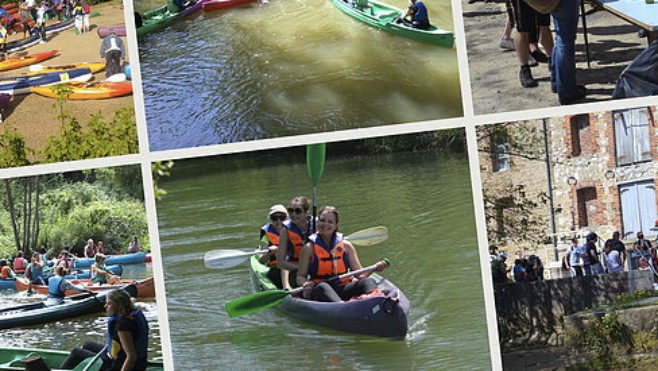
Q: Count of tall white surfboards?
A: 0